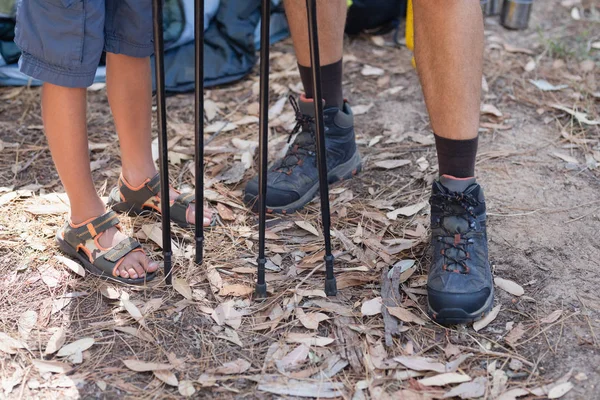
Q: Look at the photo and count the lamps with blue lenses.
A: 0